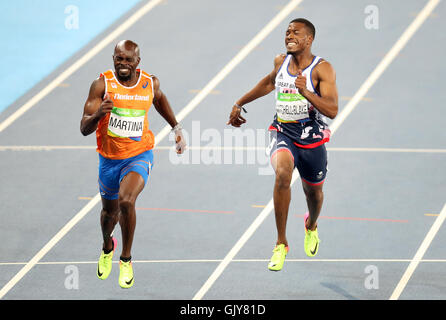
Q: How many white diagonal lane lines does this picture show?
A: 4